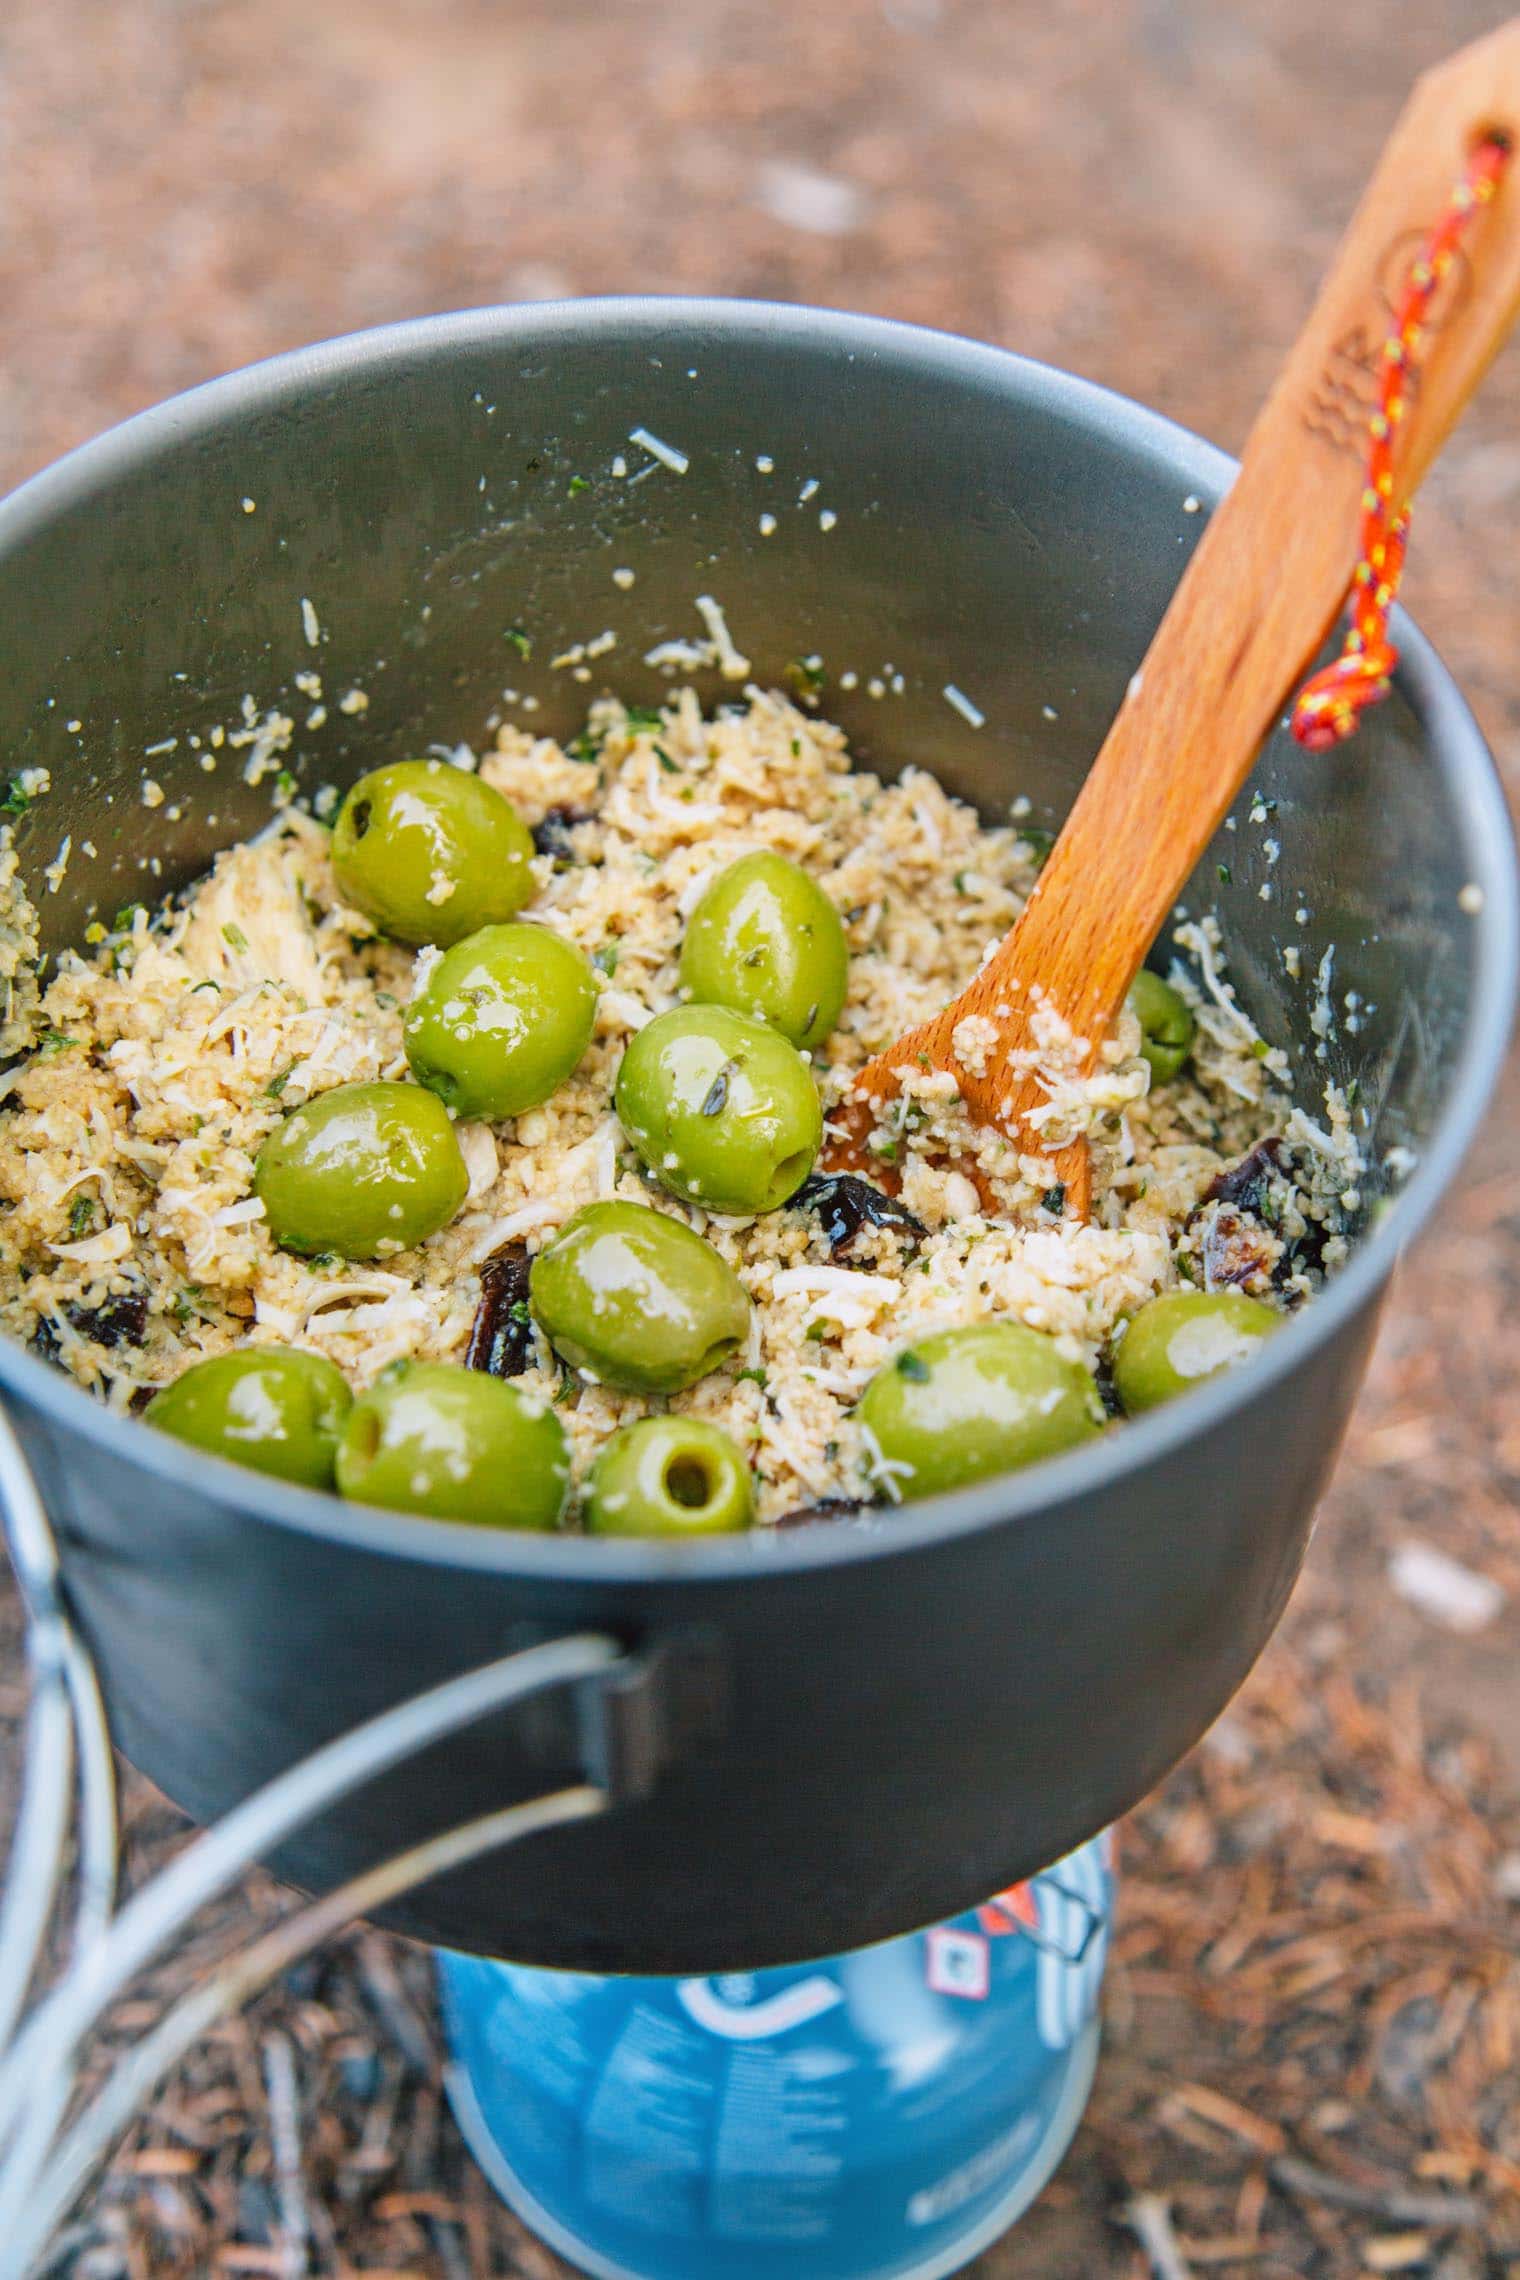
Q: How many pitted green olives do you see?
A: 12